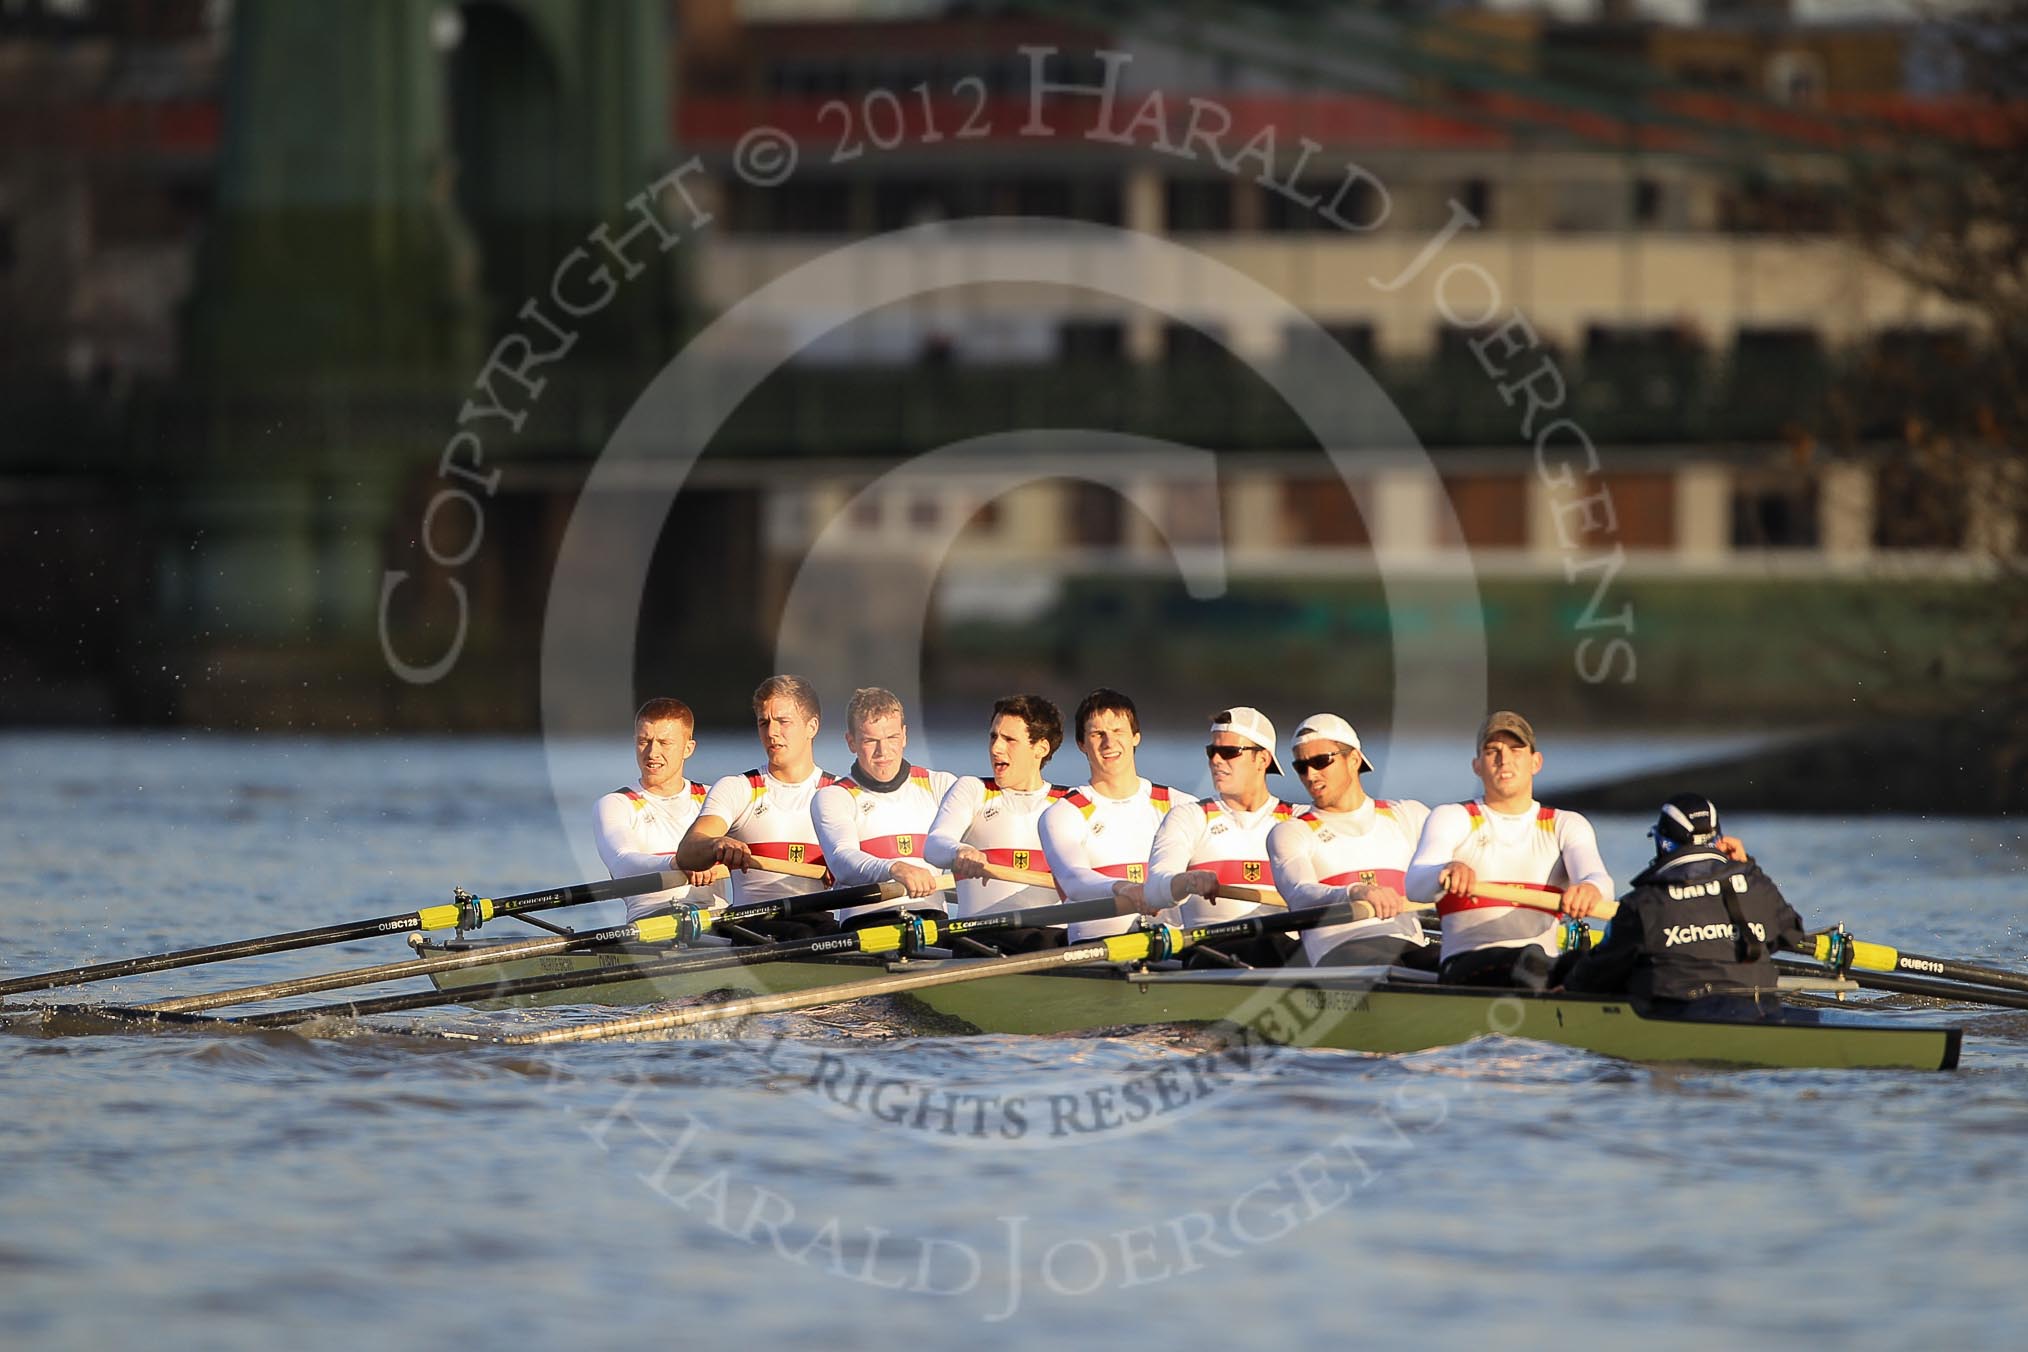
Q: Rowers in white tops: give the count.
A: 8